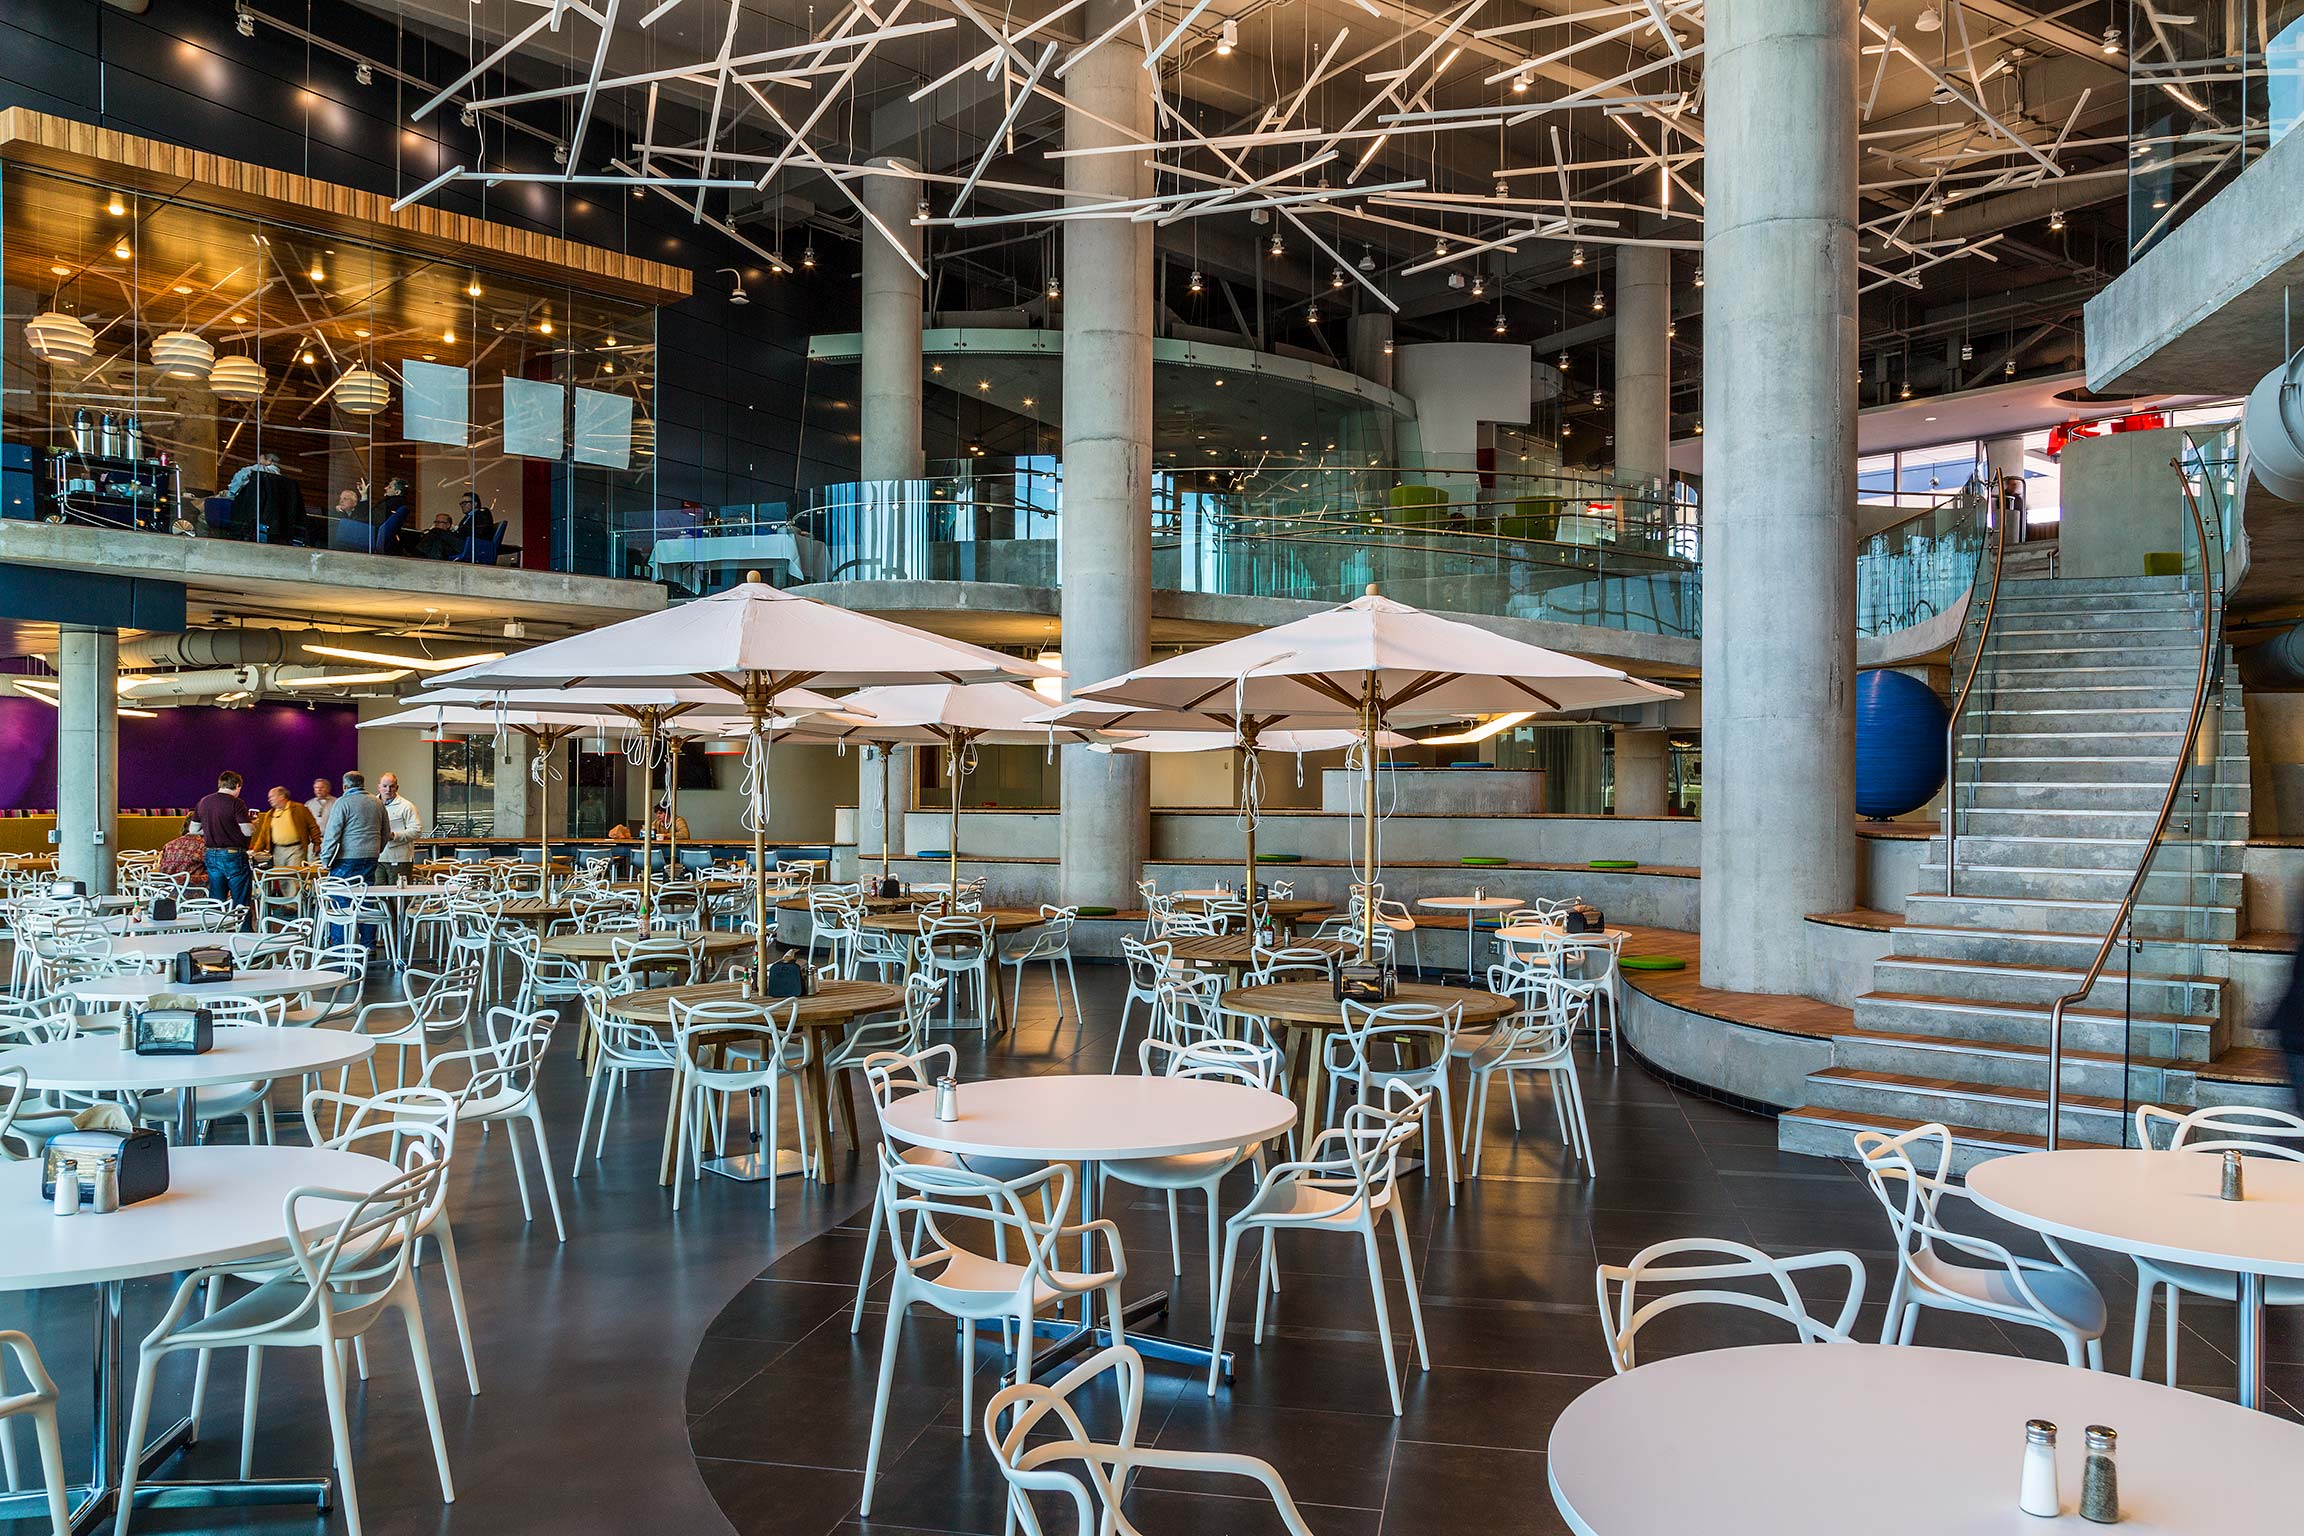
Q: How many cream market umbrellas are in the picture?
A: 9